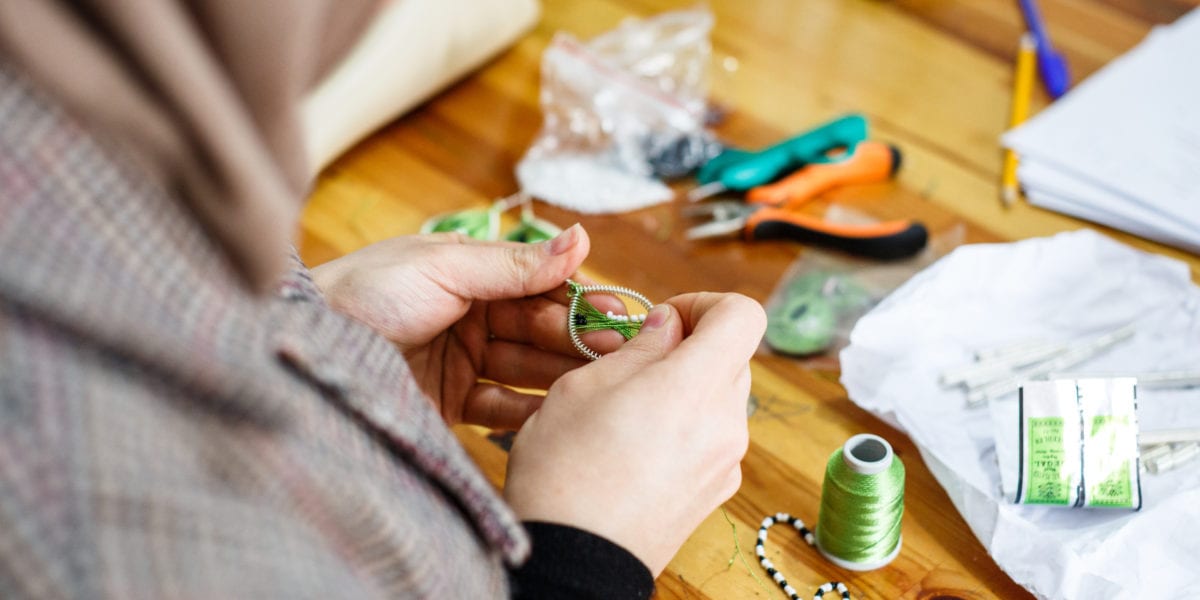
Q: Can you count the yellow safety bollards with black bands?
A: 0